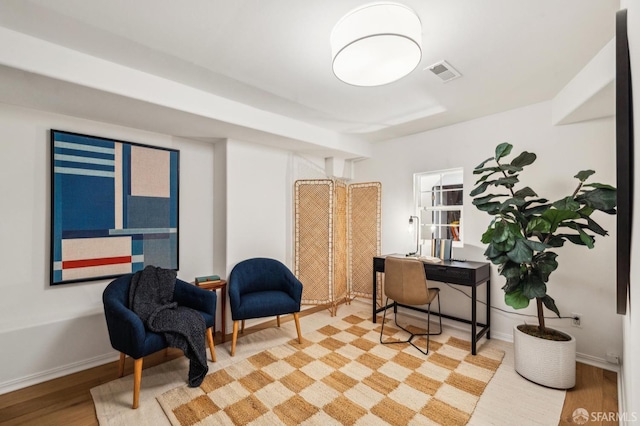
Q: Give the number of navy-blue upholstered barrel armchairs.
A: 2